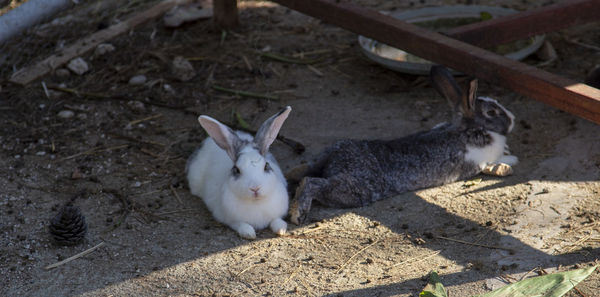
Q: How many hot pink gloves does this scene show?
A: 0